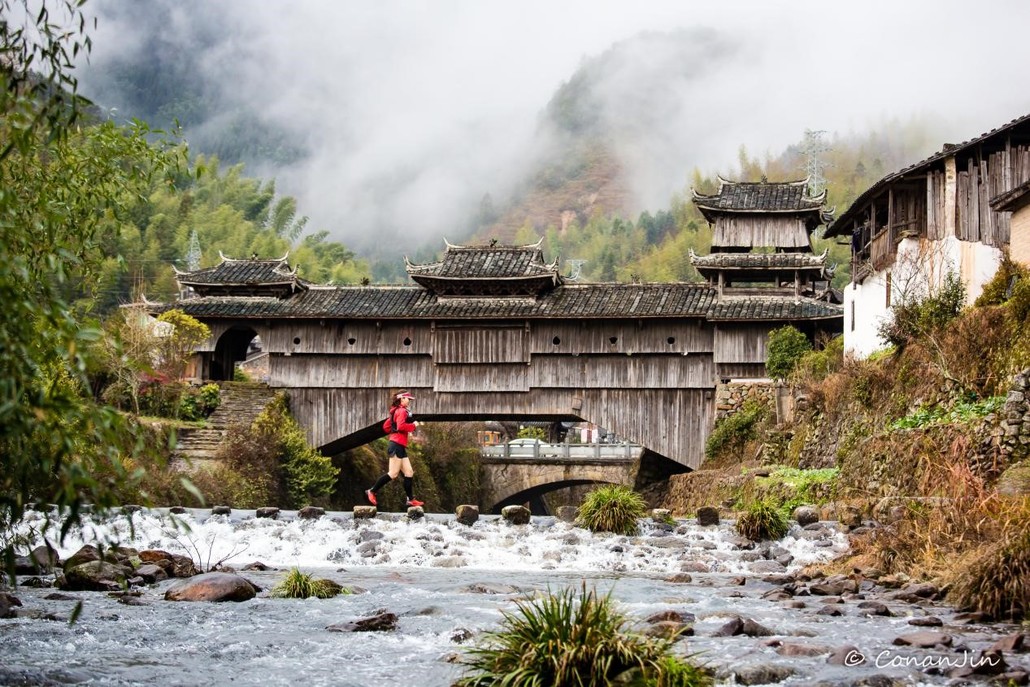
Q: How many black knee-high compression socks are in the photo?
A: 2